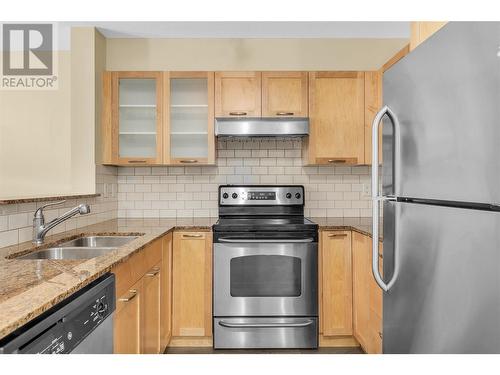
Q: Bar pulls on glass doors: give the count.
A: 2